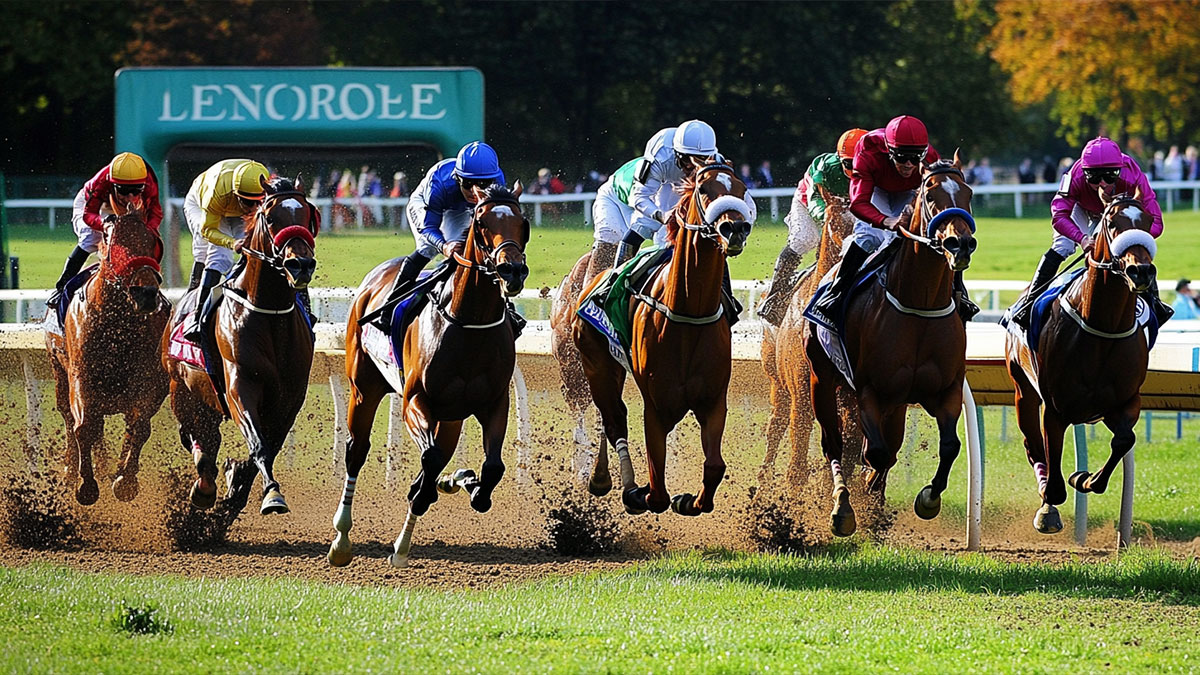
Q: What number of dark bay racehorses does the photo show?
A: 4